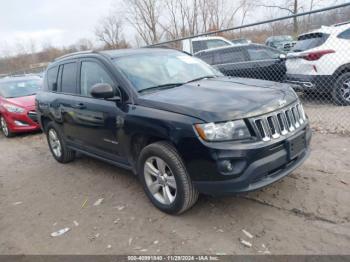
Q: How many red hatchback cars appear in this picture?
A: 1